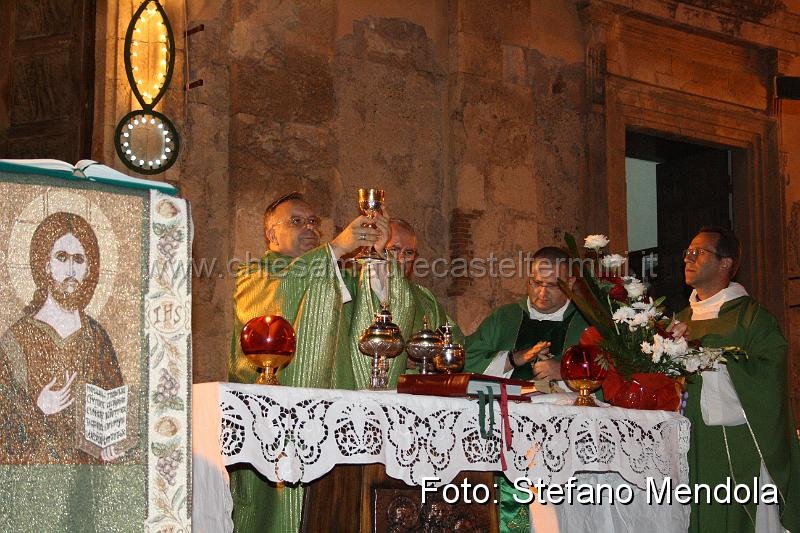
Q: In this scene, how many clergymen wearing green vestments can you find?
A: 4